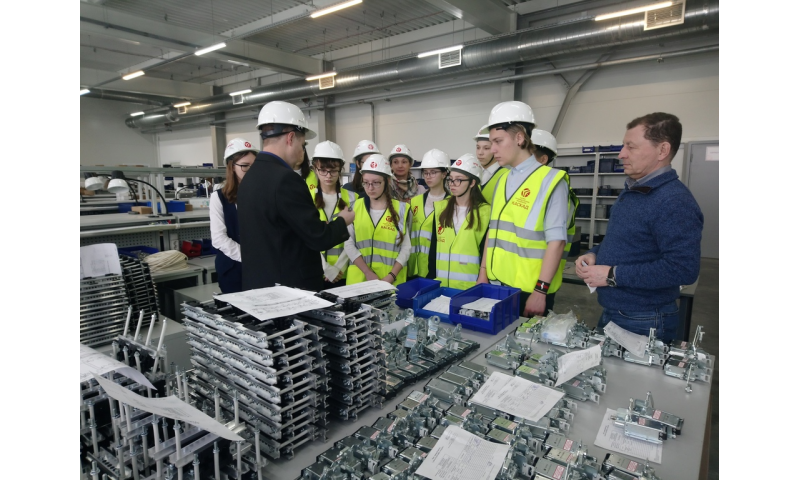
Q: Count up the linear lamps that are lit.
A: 10